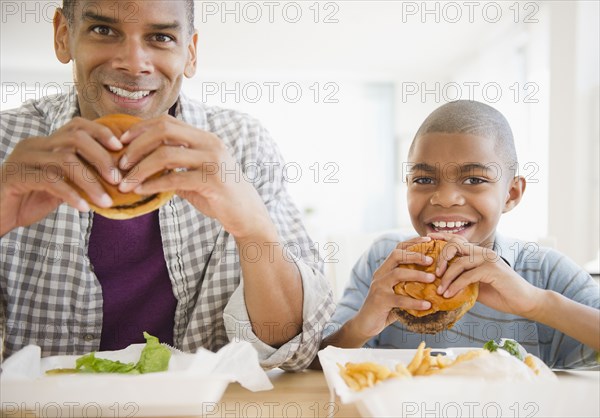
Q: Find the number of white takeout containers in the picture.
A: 2